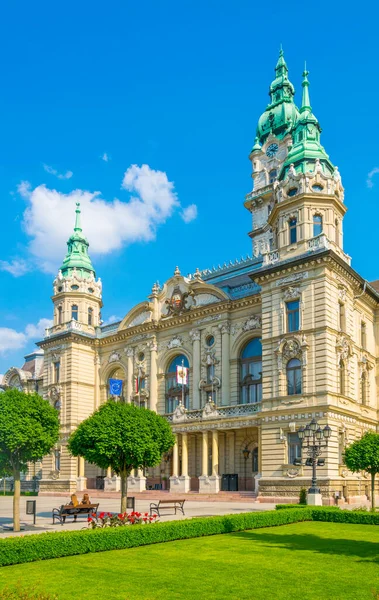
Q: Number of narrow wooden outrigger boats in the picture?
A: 0